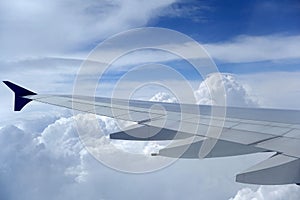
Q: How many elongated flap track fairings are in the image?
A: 3